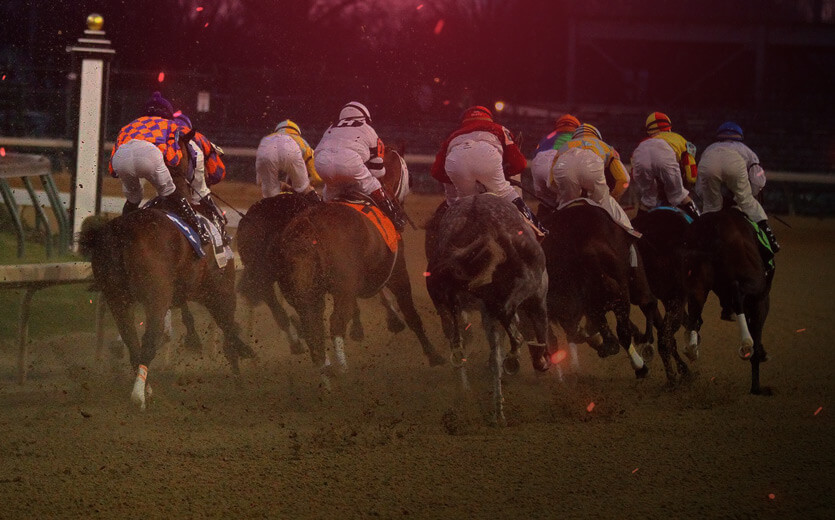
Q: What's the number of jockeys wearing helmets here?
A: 9